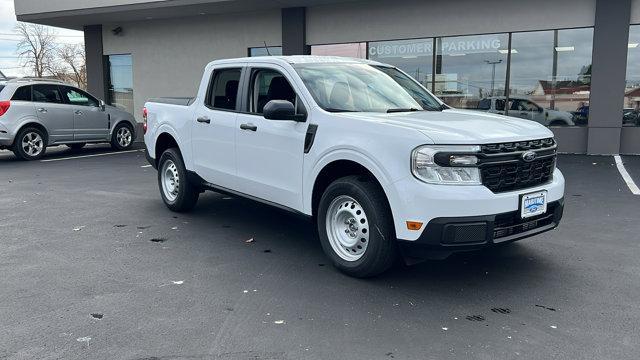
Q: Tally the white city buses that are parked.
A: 0